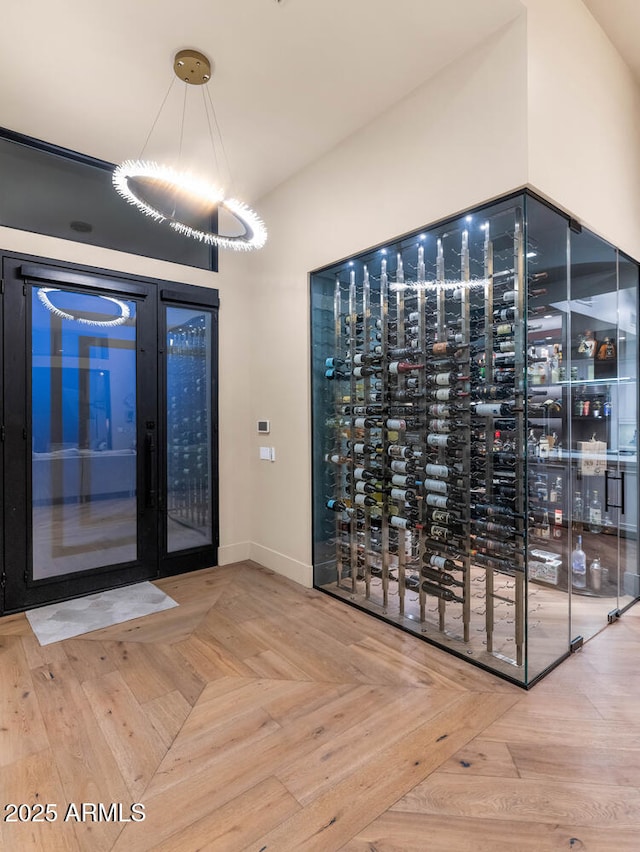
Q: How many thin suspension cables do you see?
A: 4